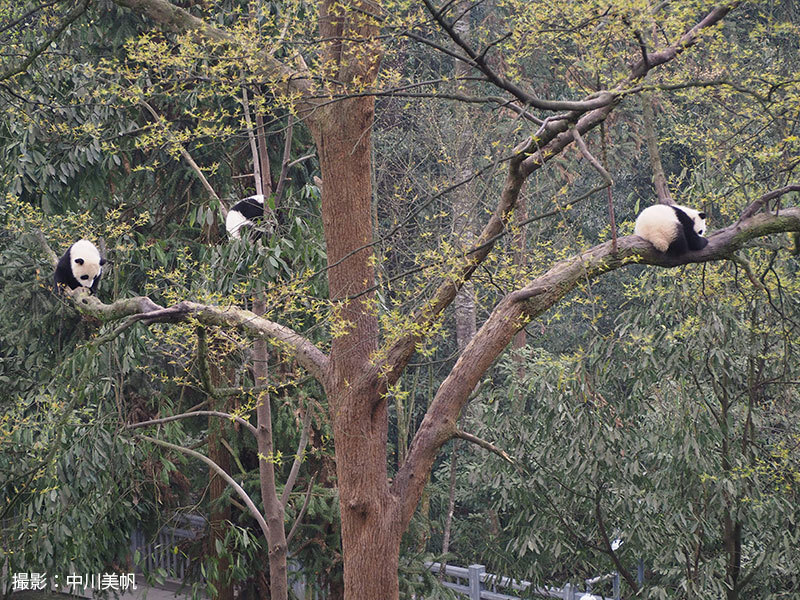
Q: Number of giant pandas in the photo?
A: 3